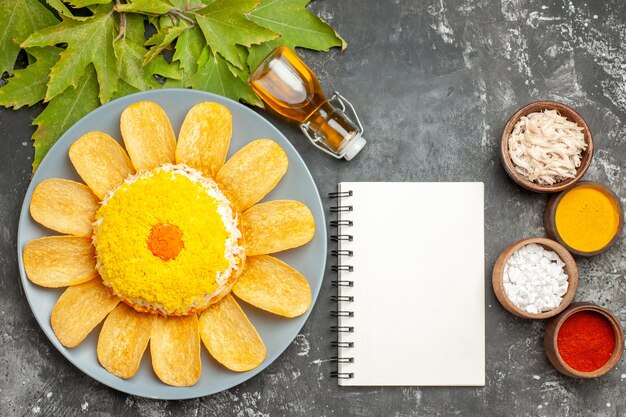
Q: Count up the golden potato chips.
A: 12